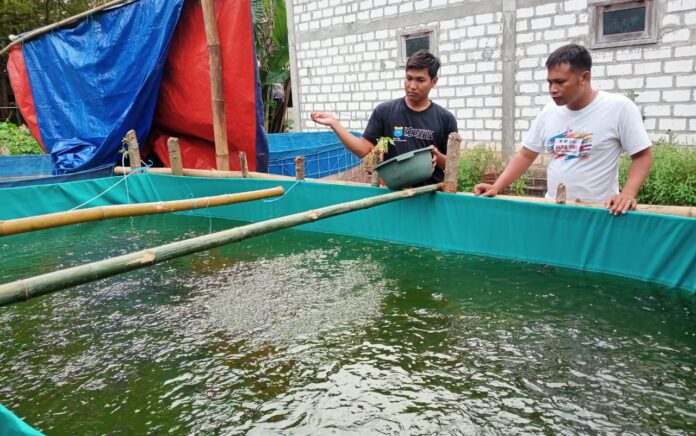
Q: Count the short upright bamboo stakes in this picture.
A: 7